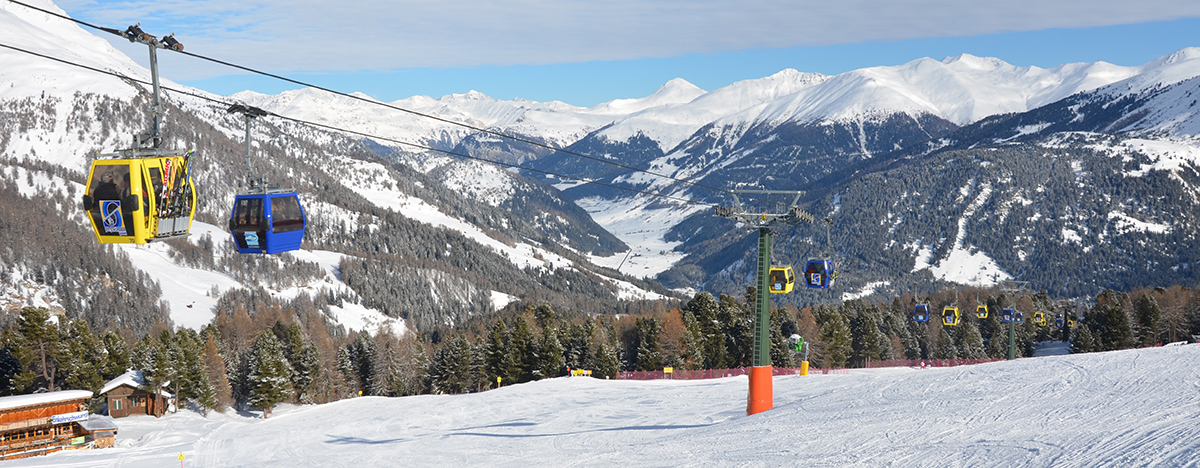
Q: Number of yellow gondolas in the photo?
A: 7